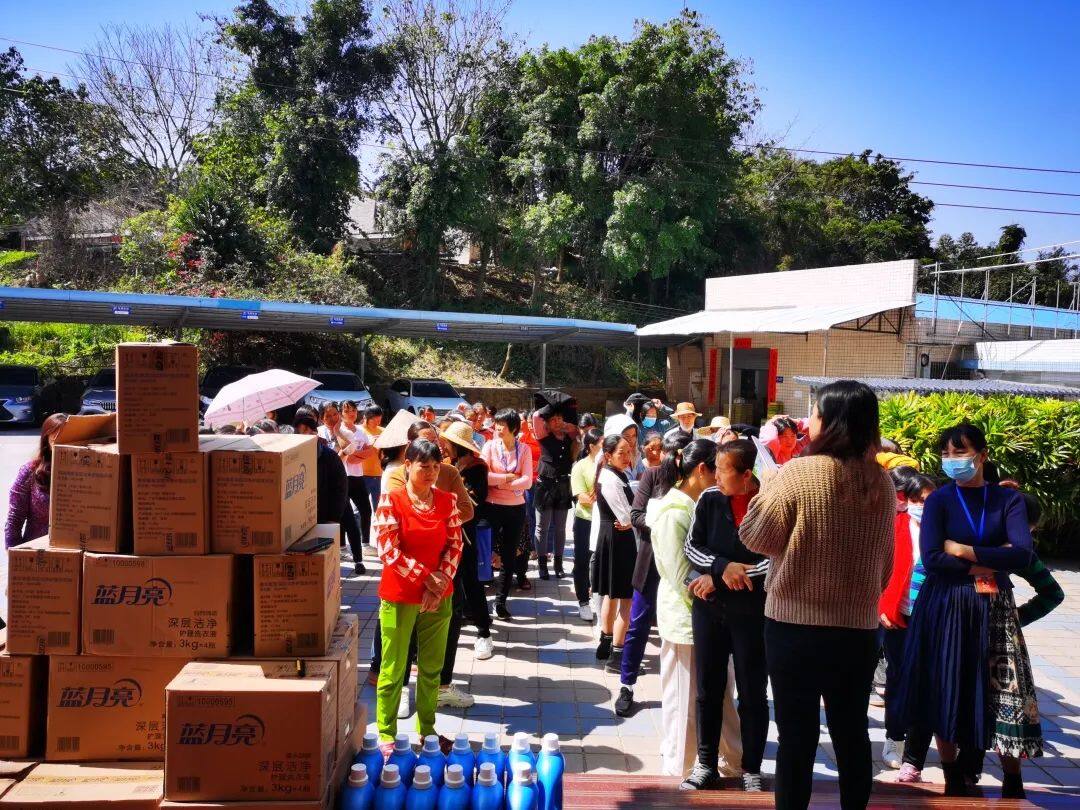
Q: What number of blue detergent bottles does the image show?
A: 13